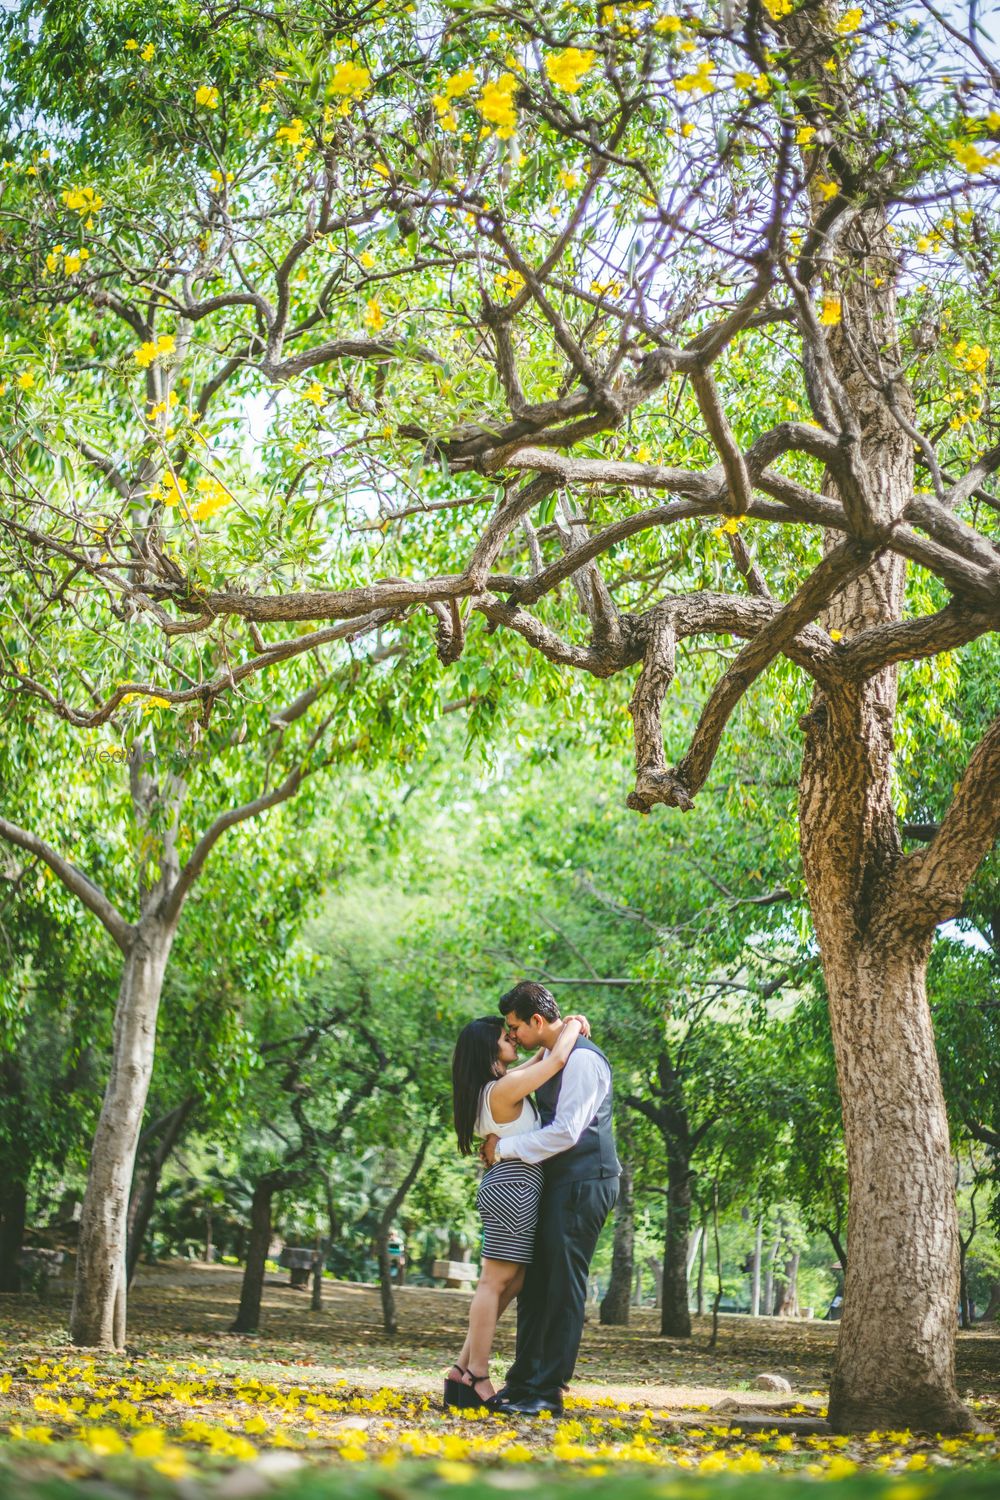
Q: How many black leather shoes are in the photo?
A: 2